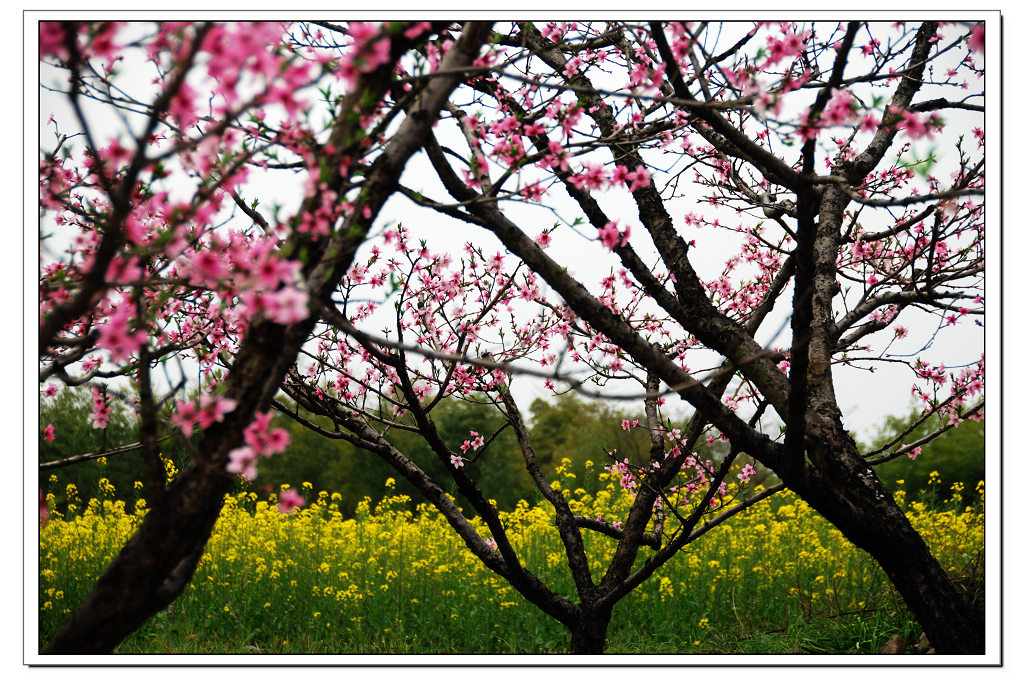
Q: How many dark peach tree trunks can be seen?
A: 3